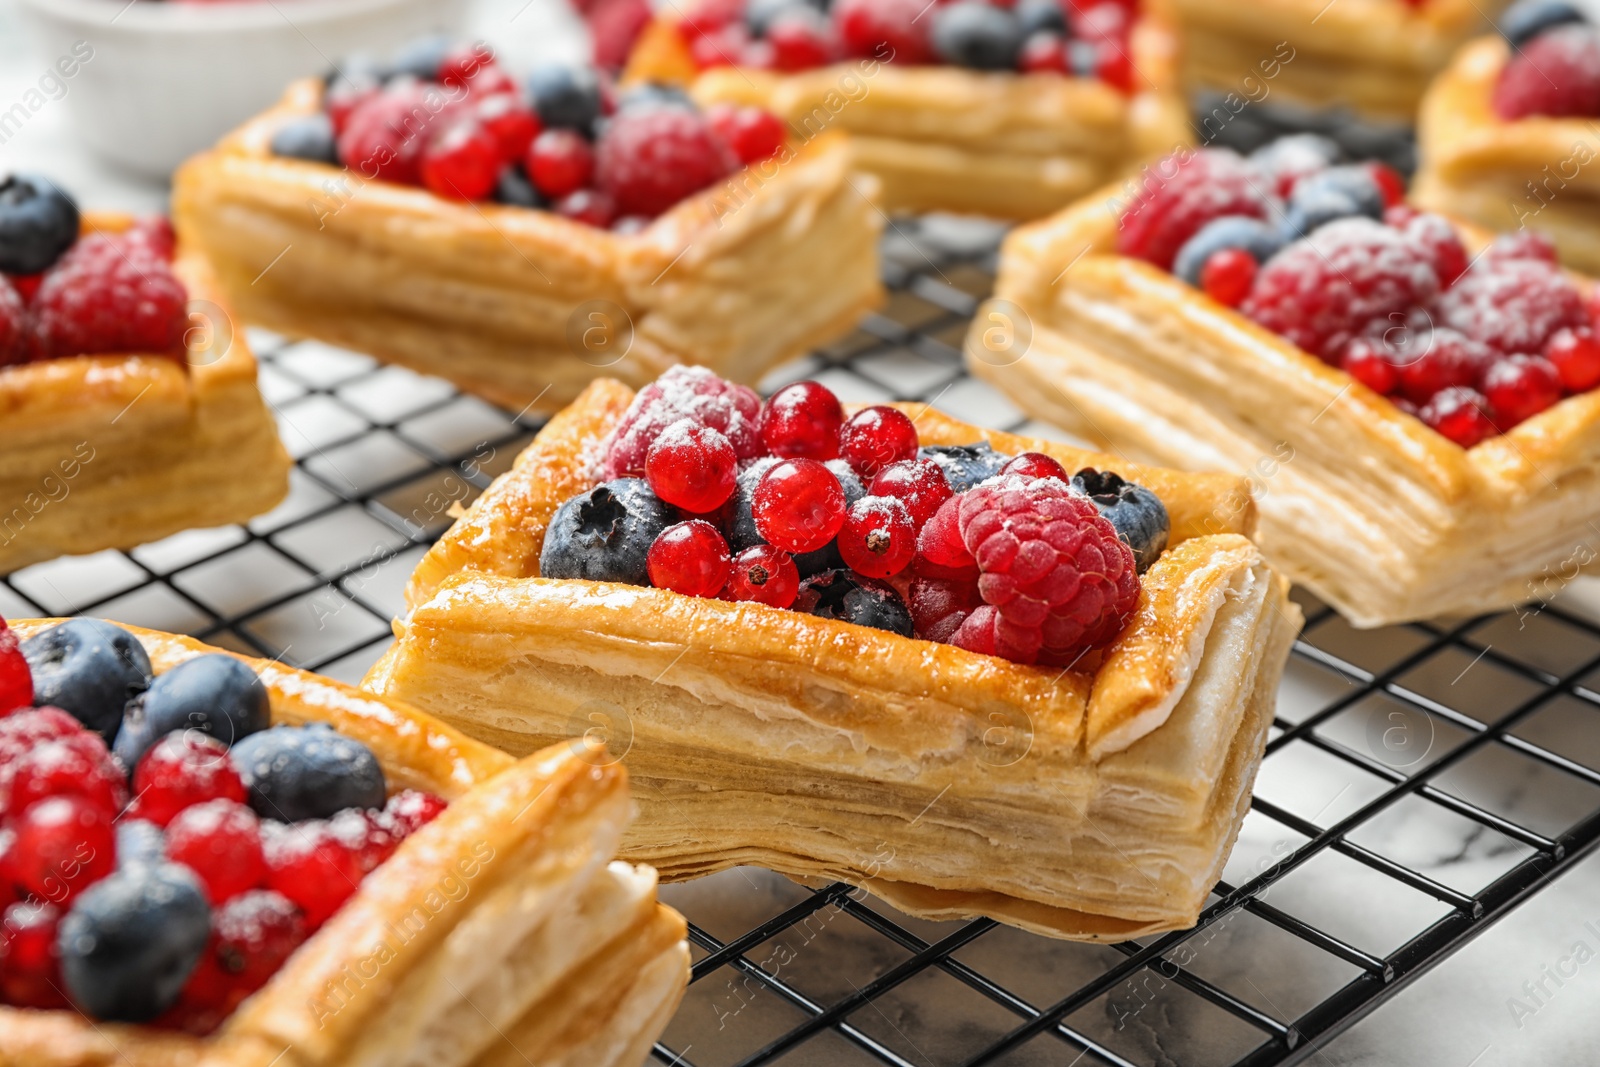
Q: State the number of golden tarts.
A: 8